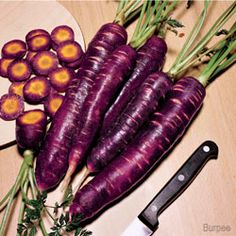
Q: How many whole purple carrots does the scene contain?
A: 5